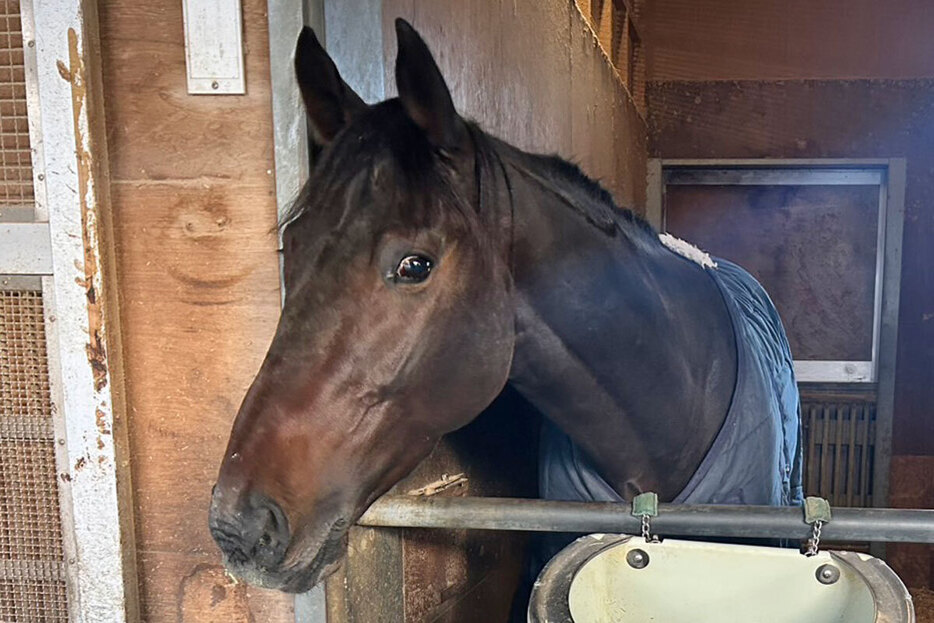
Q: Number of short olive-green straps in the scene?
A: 2